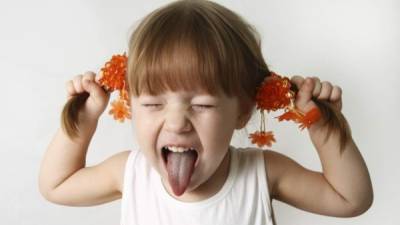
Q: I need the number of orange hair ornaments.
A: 2